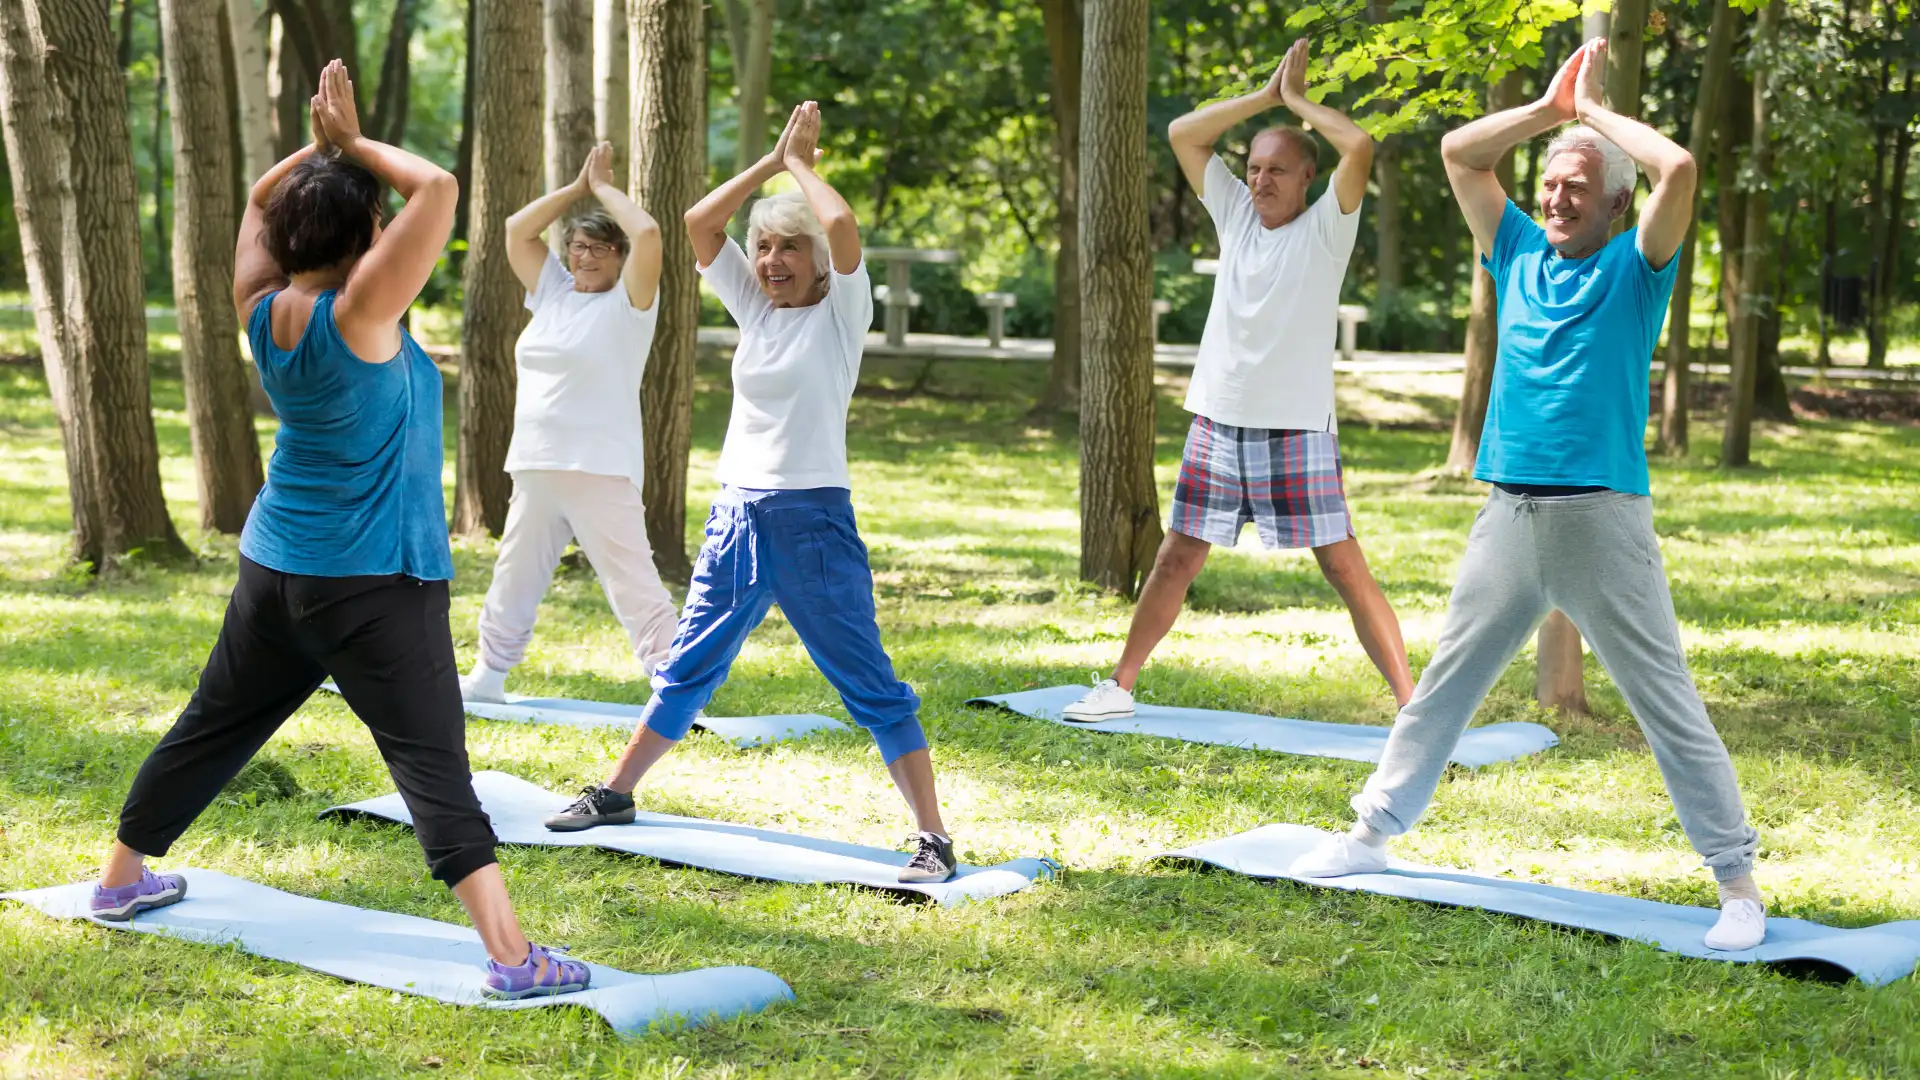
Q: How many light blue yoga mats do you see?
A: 5